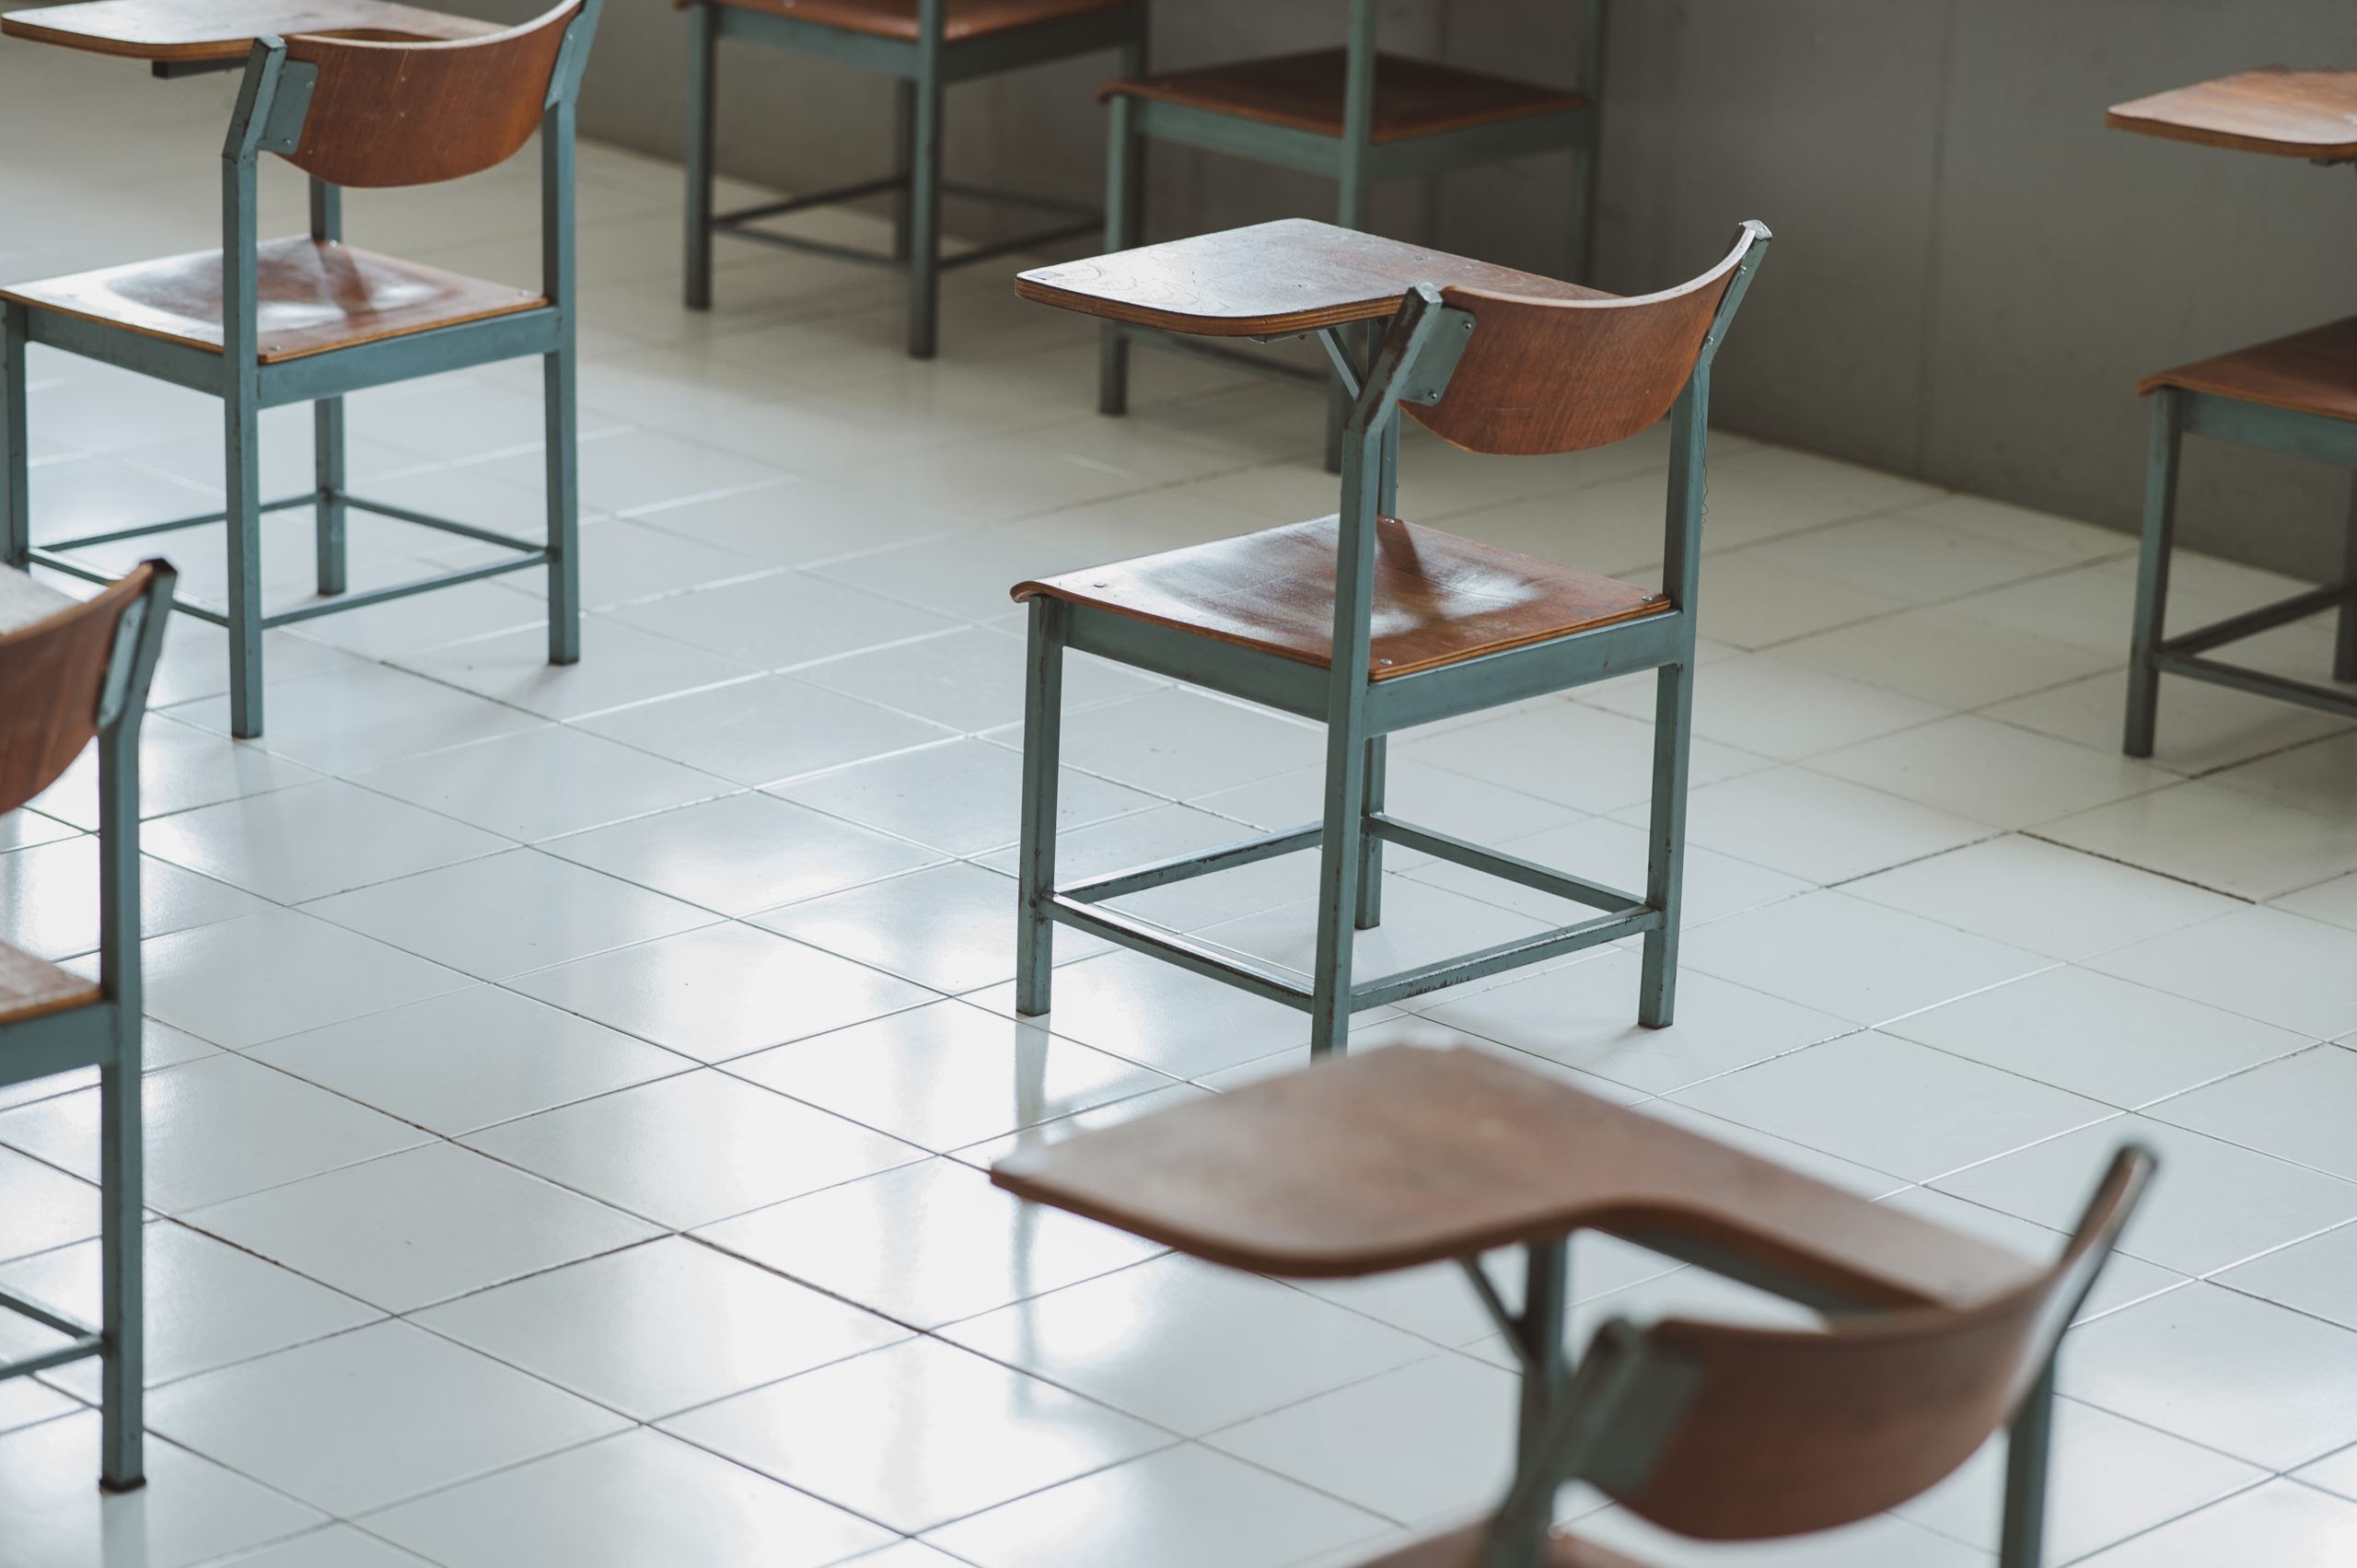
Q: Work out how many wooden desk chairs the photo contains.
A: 7